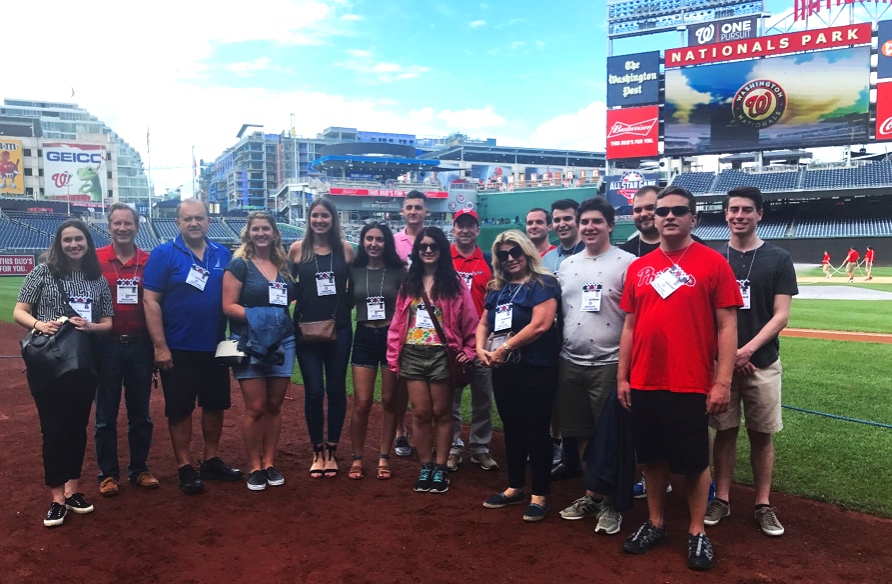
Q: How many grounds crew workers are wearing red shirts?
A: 3